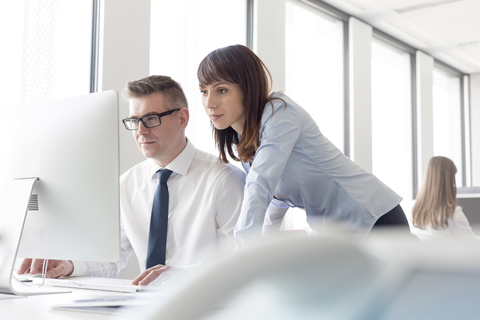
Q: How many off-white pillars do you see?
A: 4